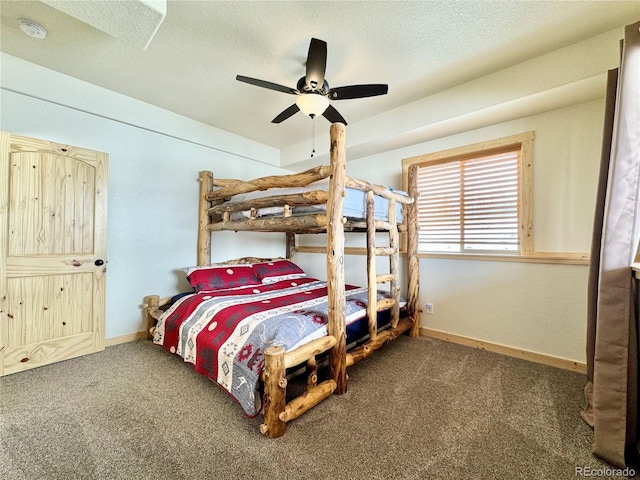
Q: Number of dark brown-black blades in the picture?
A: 5